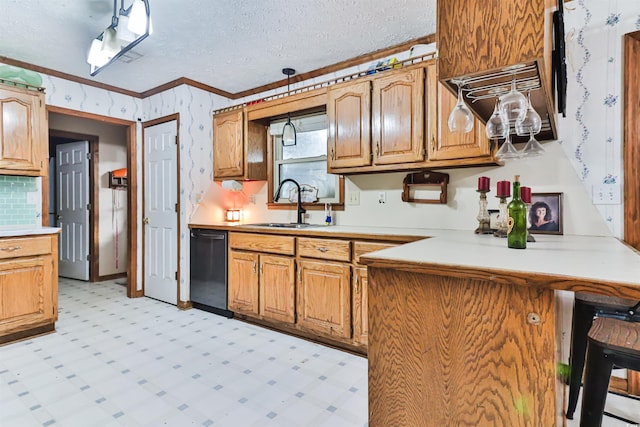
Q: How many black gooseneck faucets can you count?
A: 1